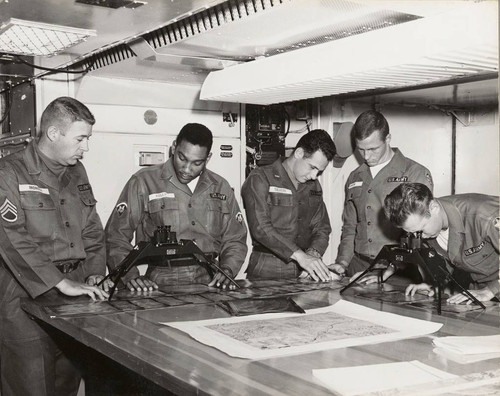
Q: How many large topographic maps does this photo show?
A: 1